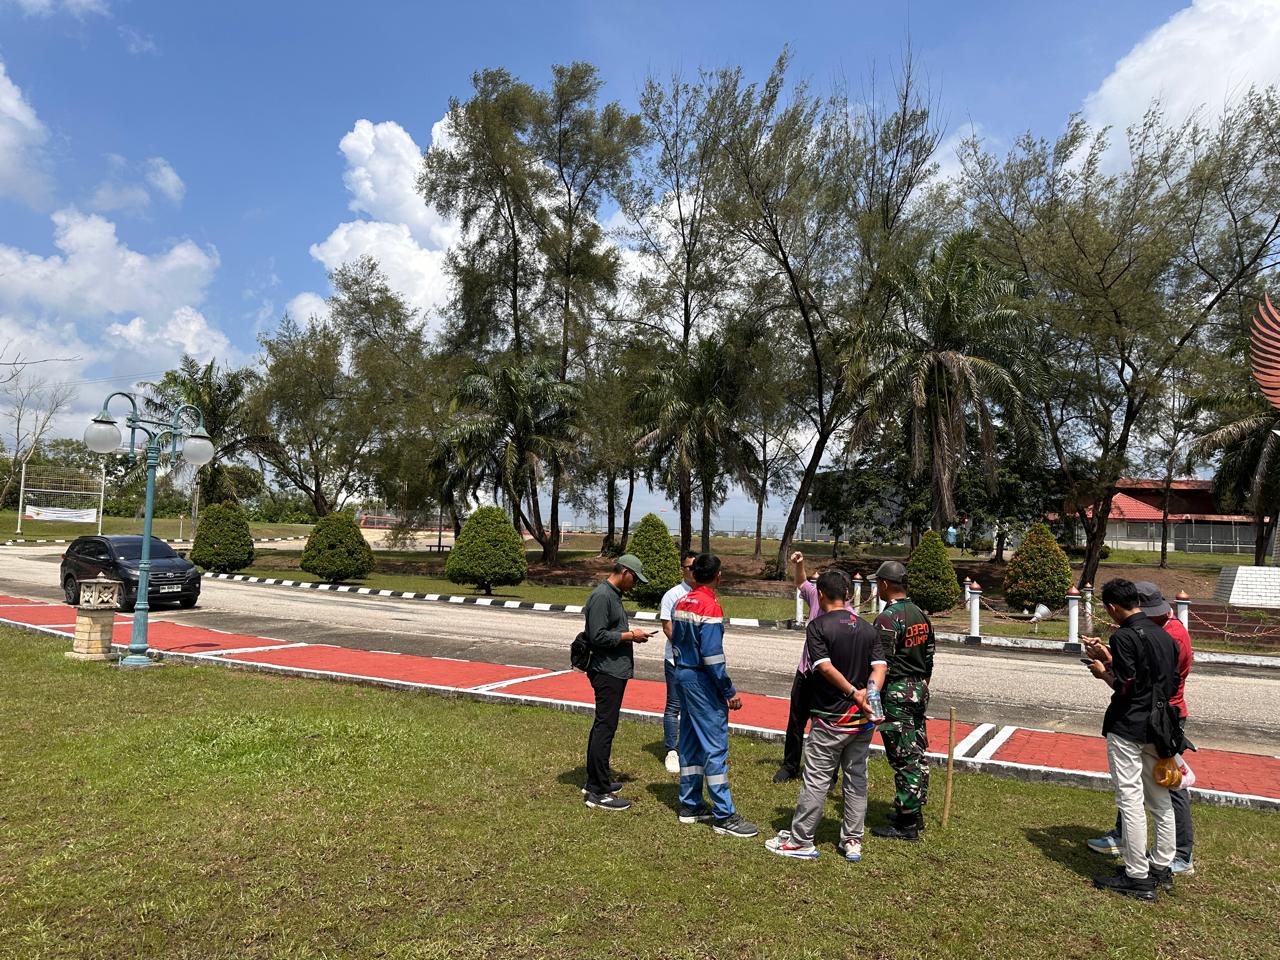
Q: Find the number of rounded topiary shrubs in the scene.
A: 6